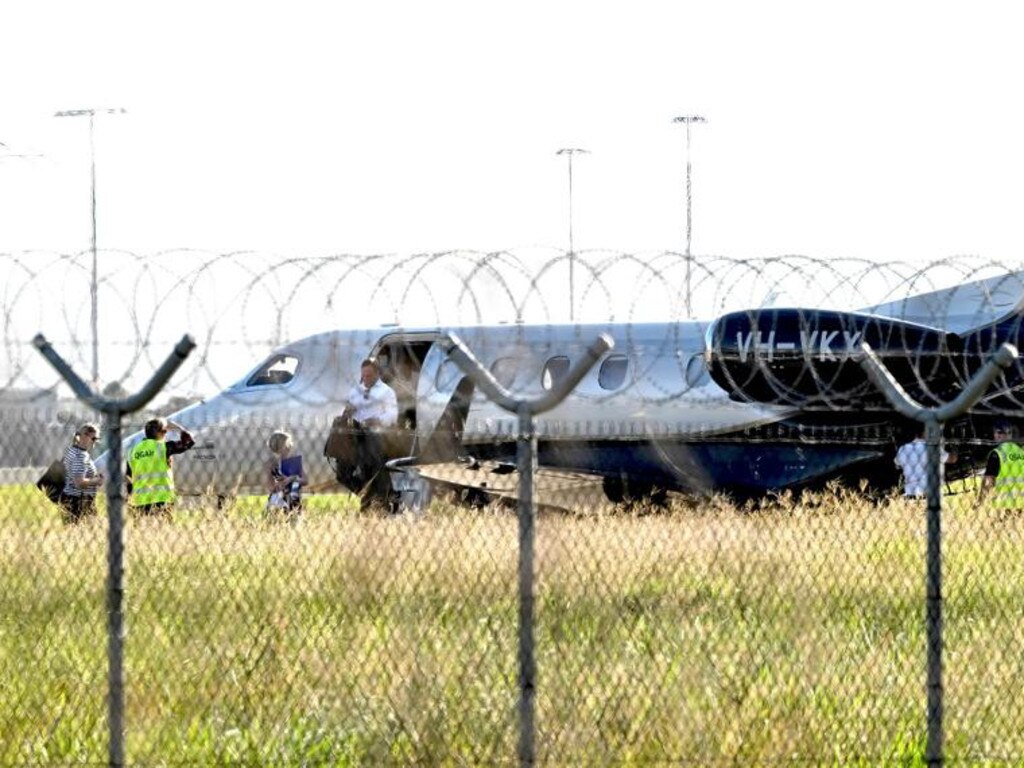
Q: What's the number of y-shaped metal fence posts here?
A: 3